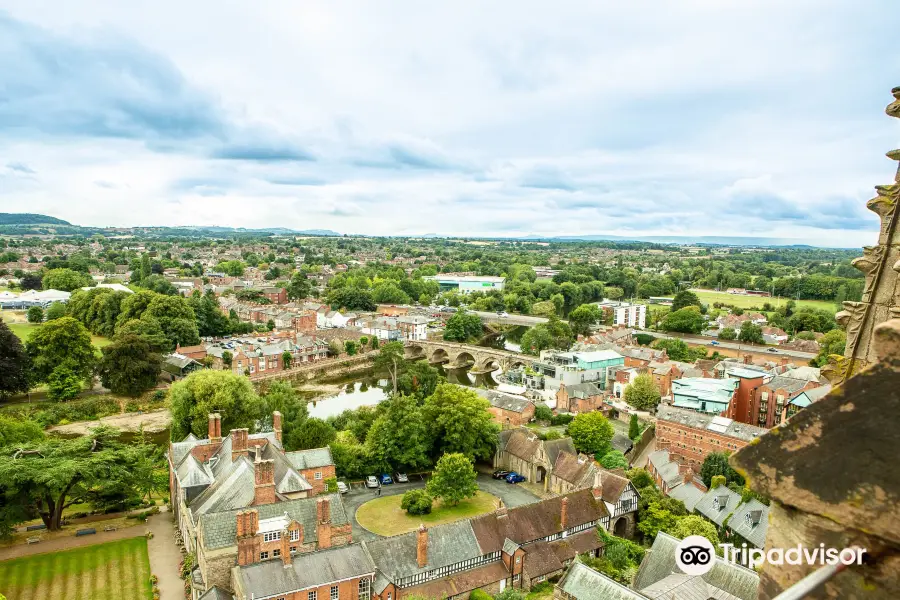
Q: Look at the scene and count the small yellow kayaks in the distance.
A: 0